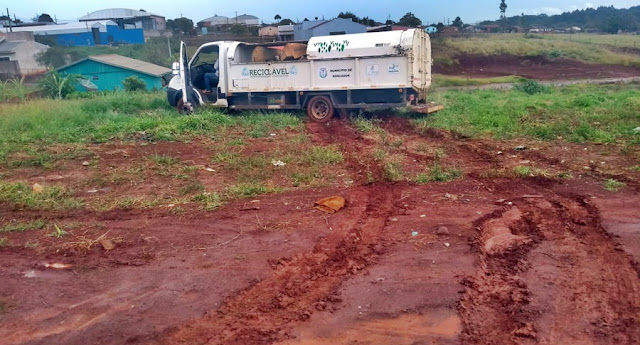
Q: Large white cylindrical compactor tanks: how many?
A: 1